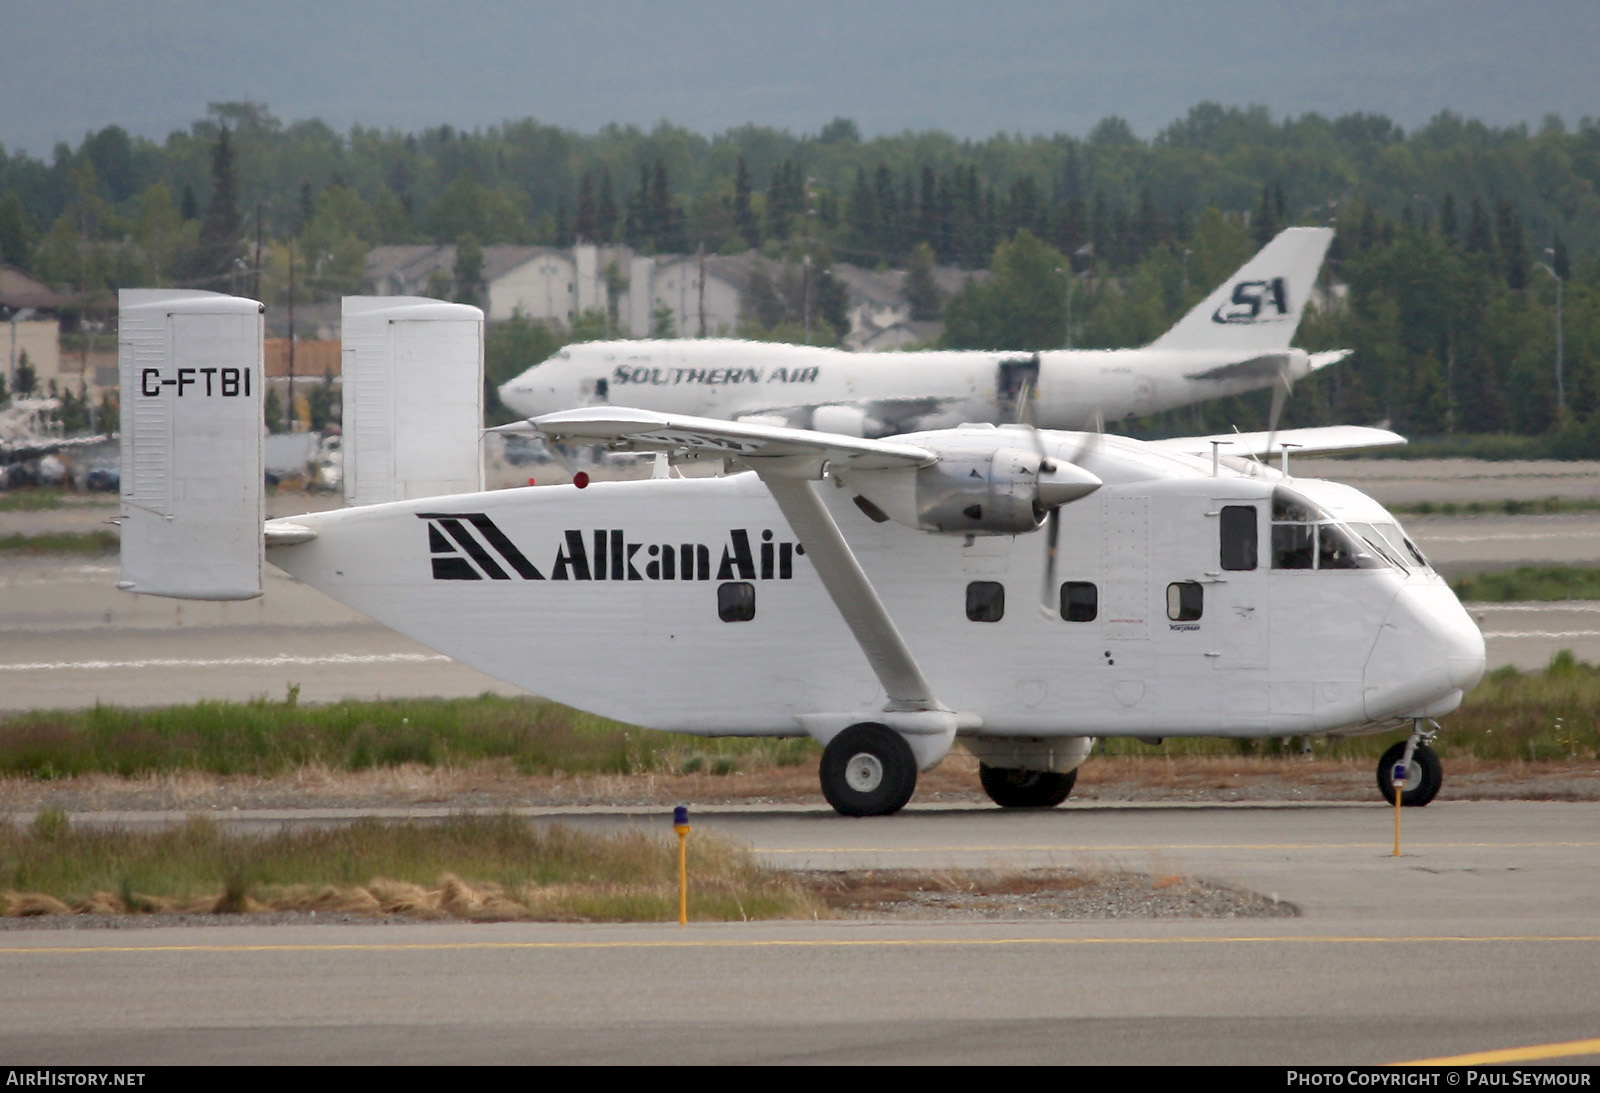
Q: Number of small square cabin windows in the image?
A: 4